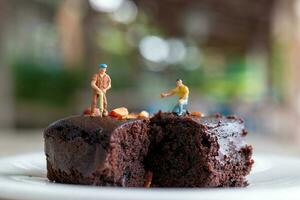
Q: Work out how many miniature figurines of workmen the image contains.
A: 2